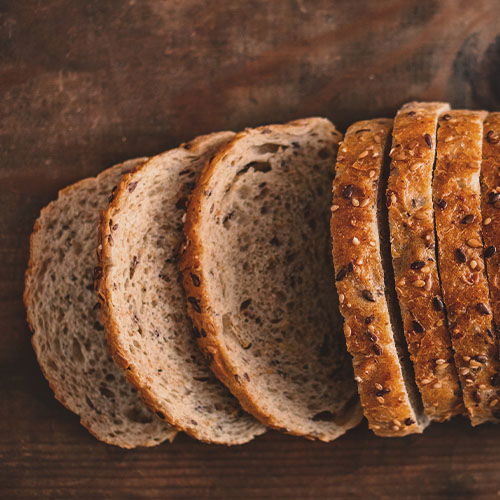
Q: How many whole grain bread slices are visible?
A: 7